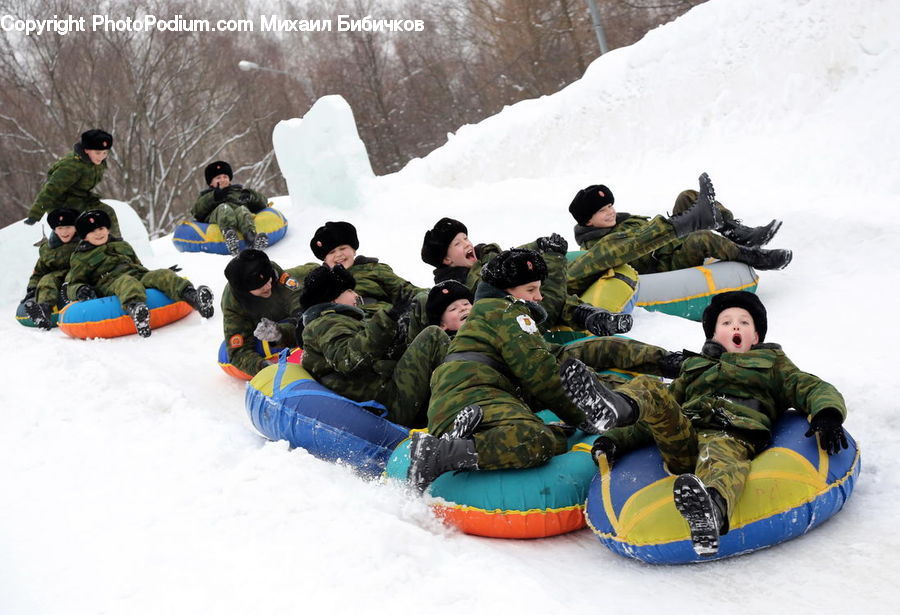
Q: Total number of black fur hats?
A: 12